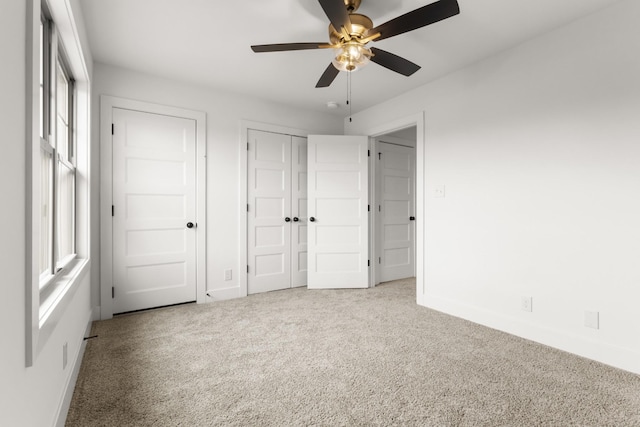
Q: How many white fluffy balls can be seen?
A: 0